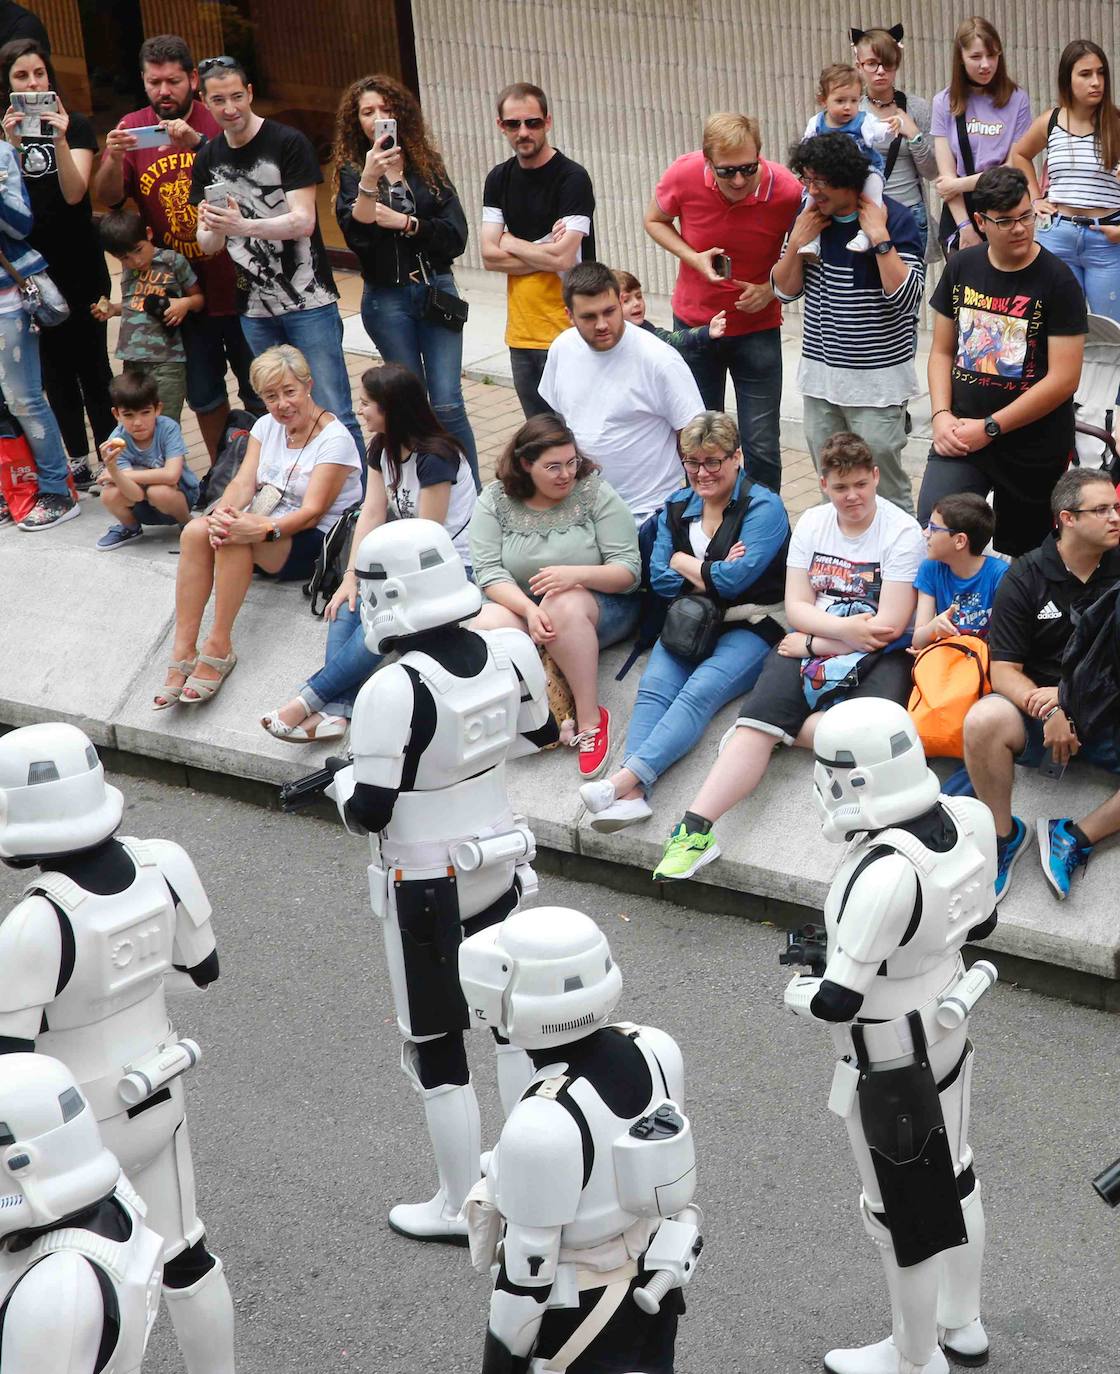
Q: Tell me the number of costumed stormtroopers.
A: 5